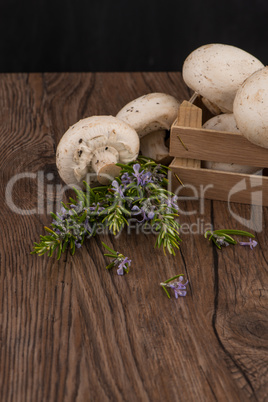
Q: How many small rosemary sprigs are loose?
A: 3